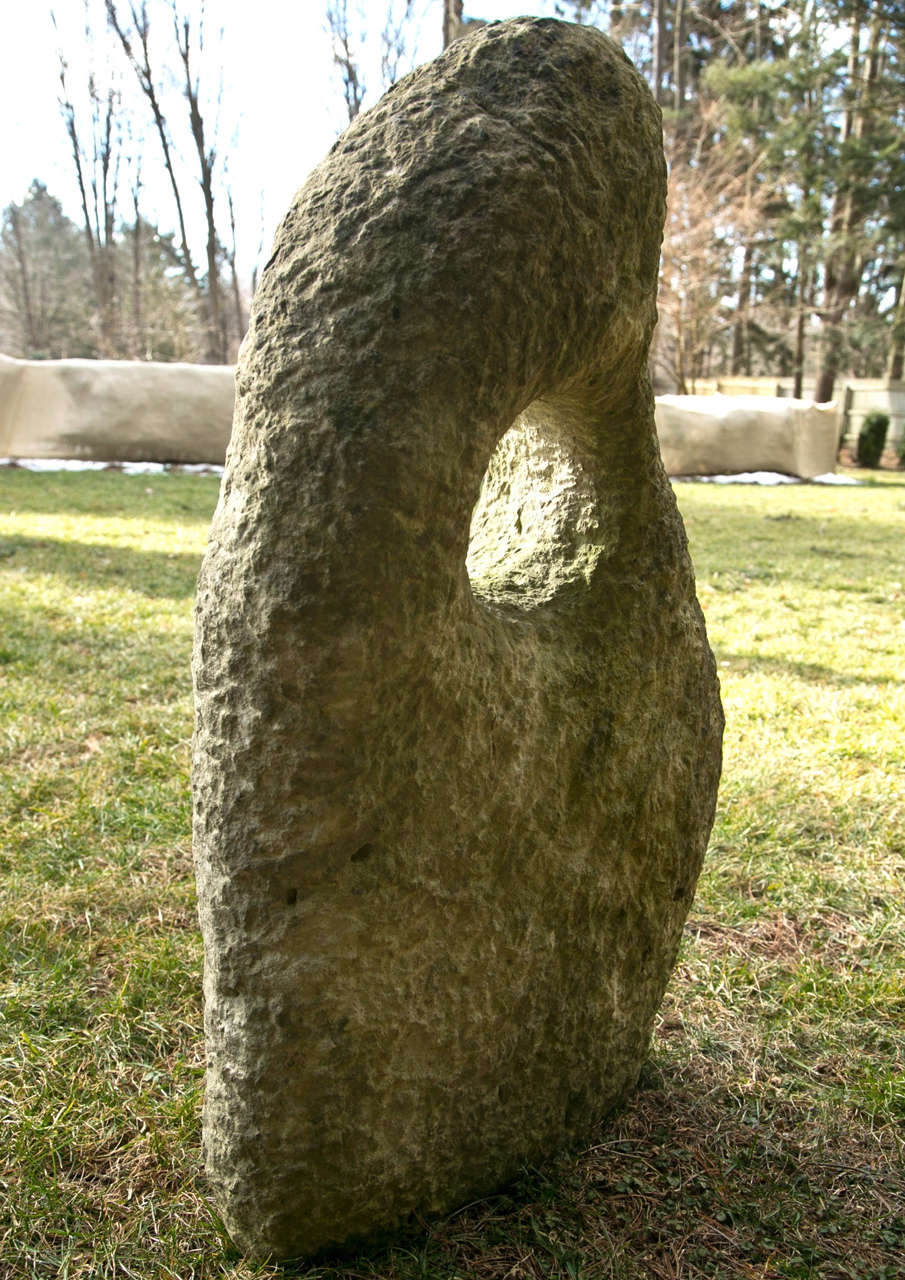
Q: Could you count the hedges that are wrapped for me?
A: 2